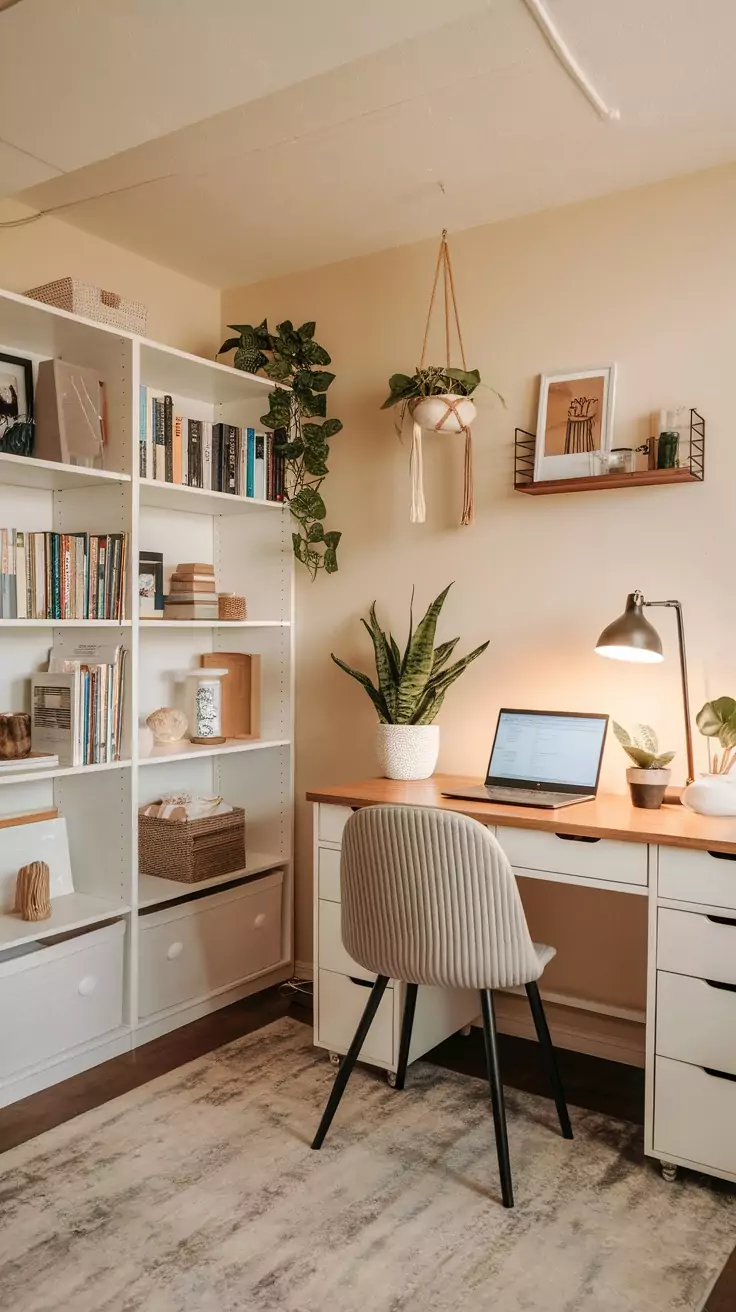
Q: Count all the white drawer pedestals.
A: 2